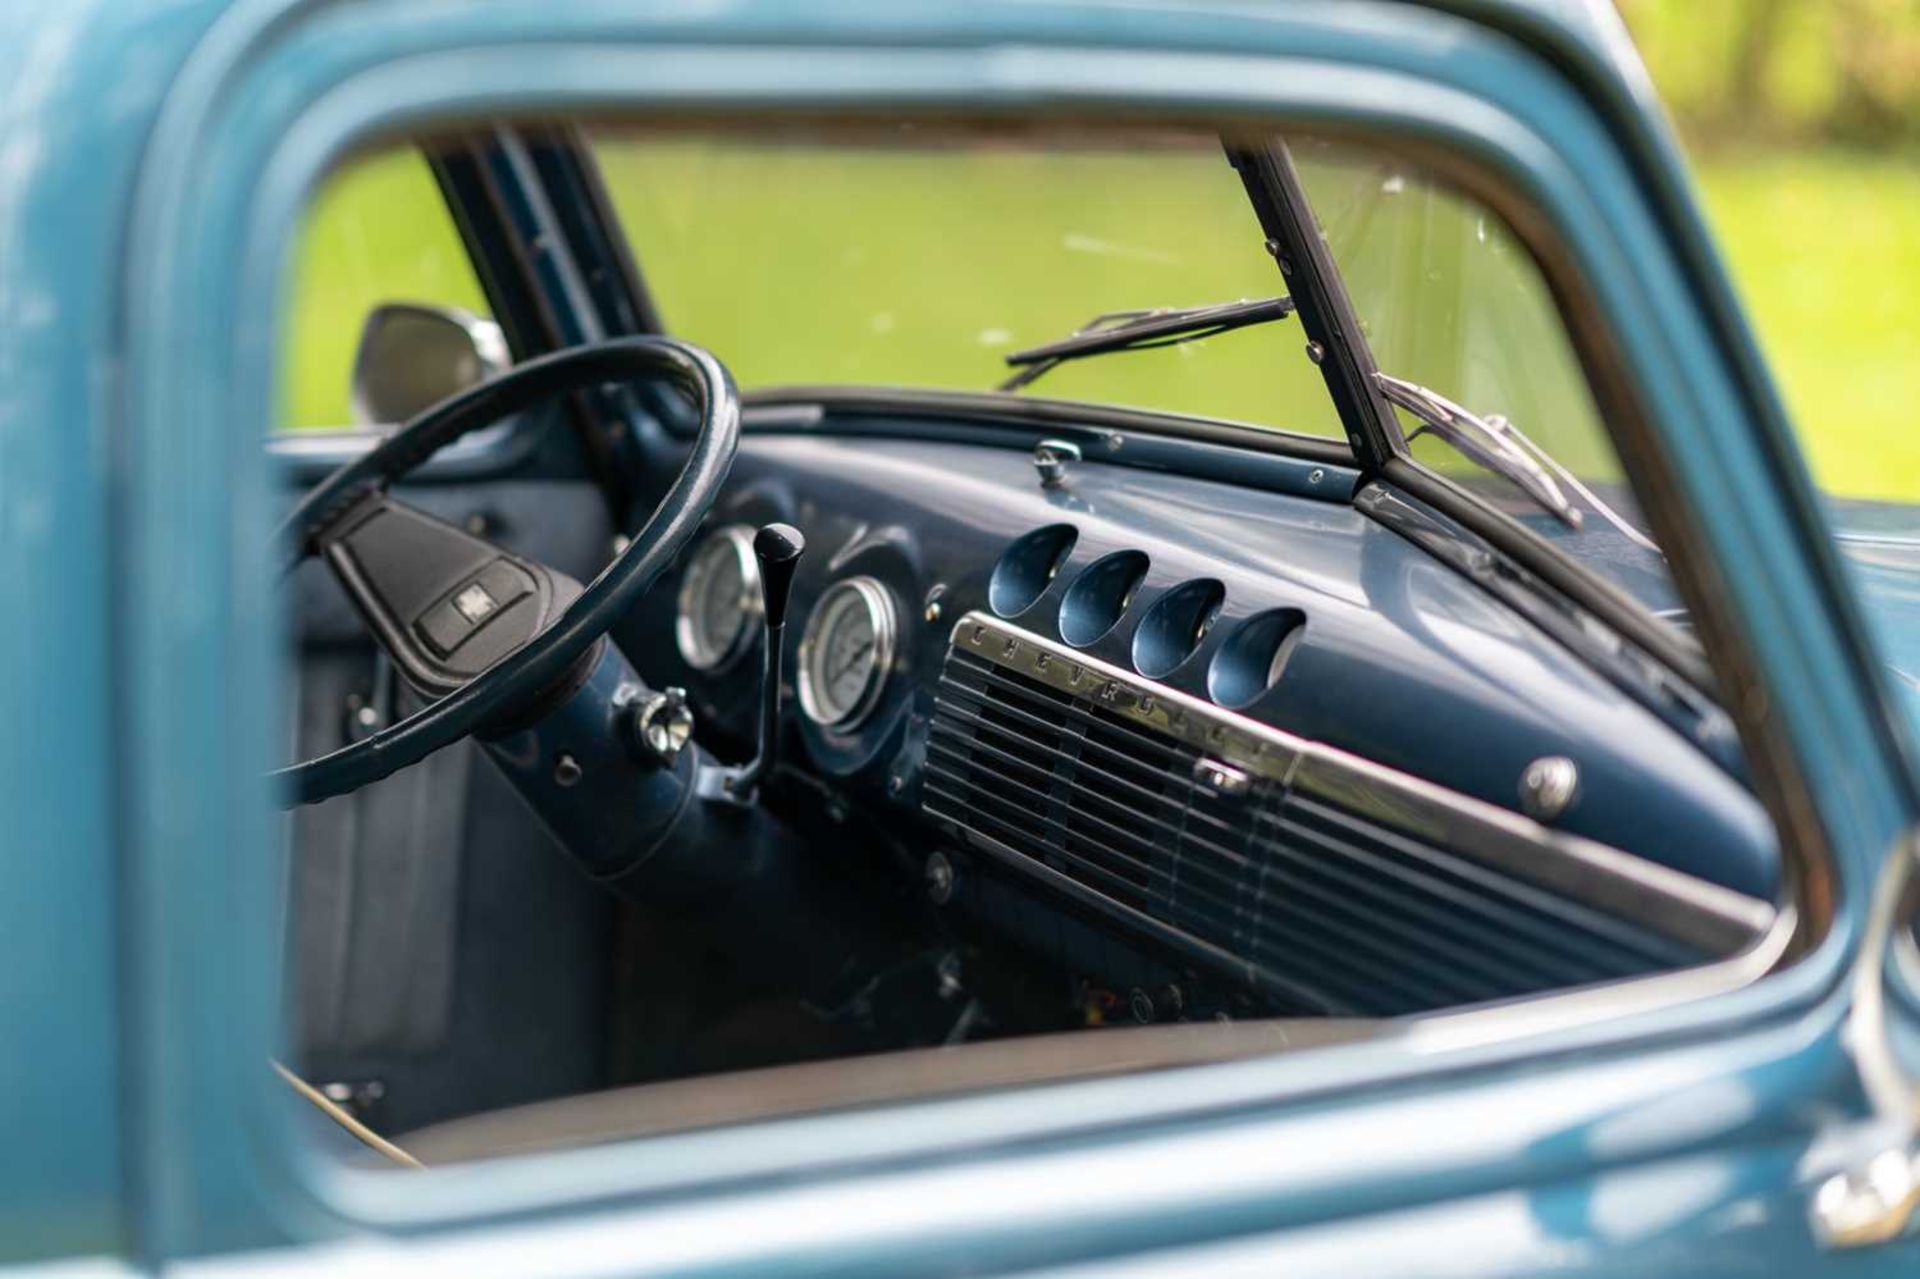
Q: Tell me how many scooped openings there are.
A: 4